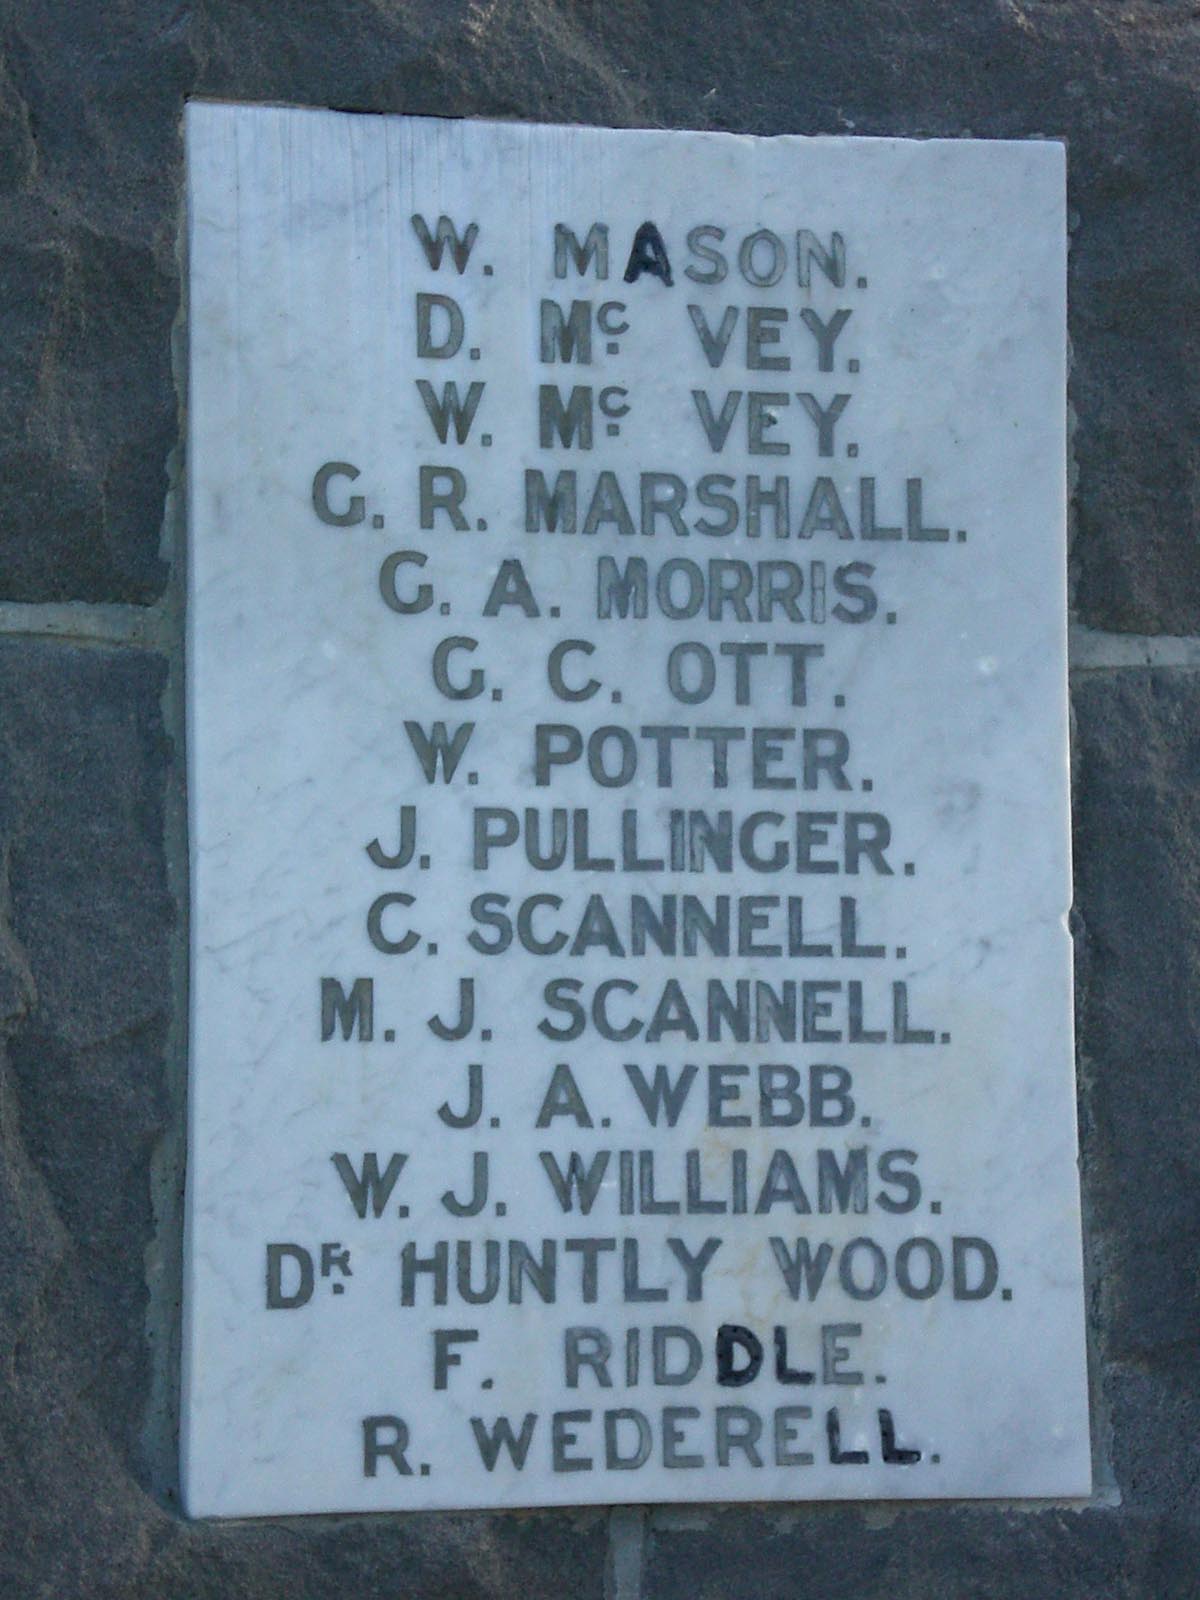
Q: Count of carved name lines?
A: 15